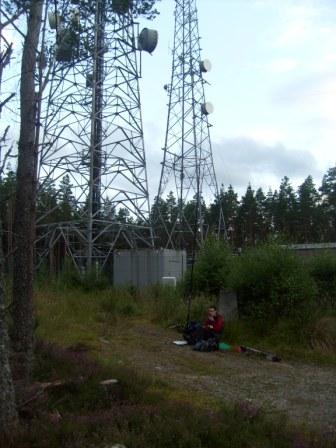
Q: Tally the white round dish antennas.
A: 2